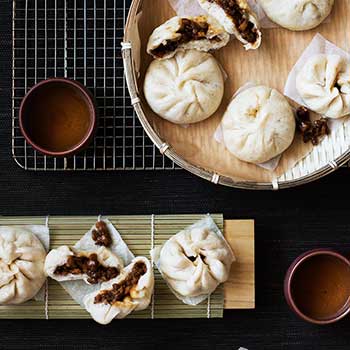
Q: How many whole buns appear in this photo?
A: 6